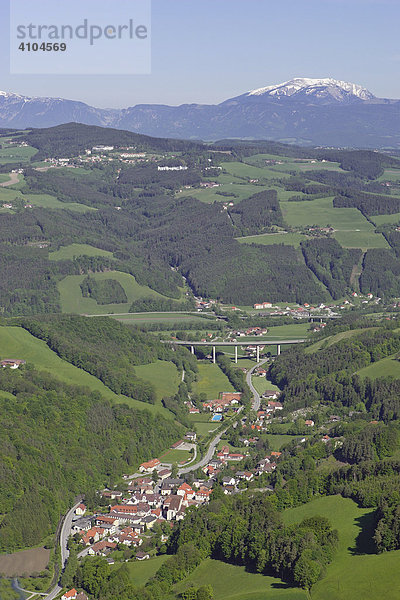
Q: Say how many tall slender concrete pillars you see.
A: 5